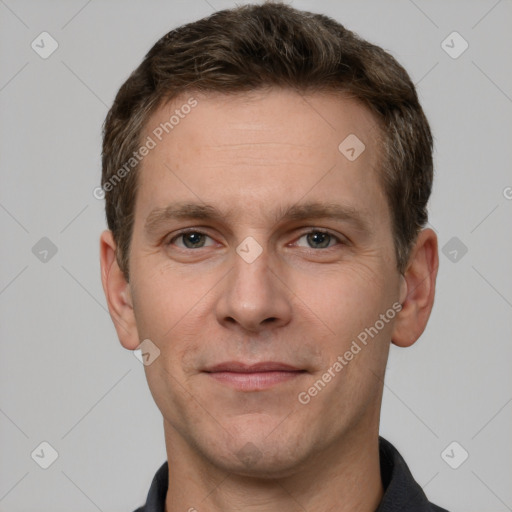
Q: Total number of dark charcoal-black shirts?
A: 1